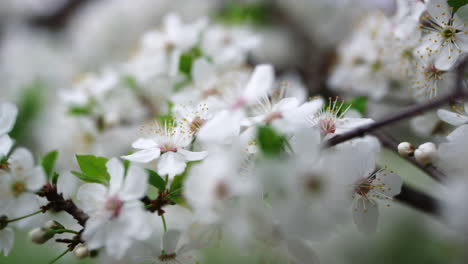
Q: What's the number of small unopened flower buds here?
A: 5